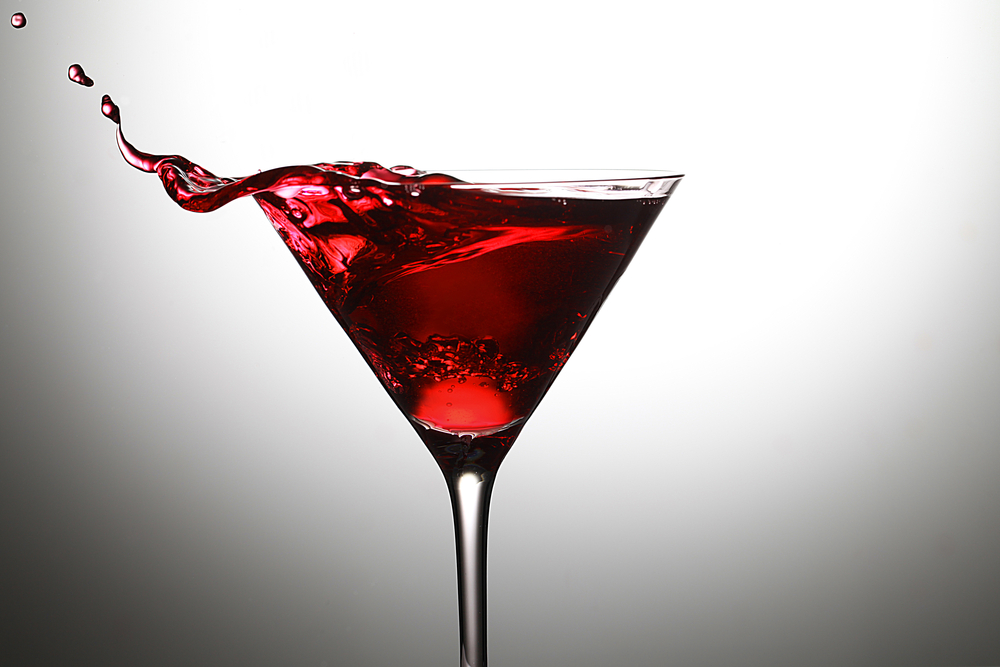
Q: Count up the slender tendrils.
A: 1